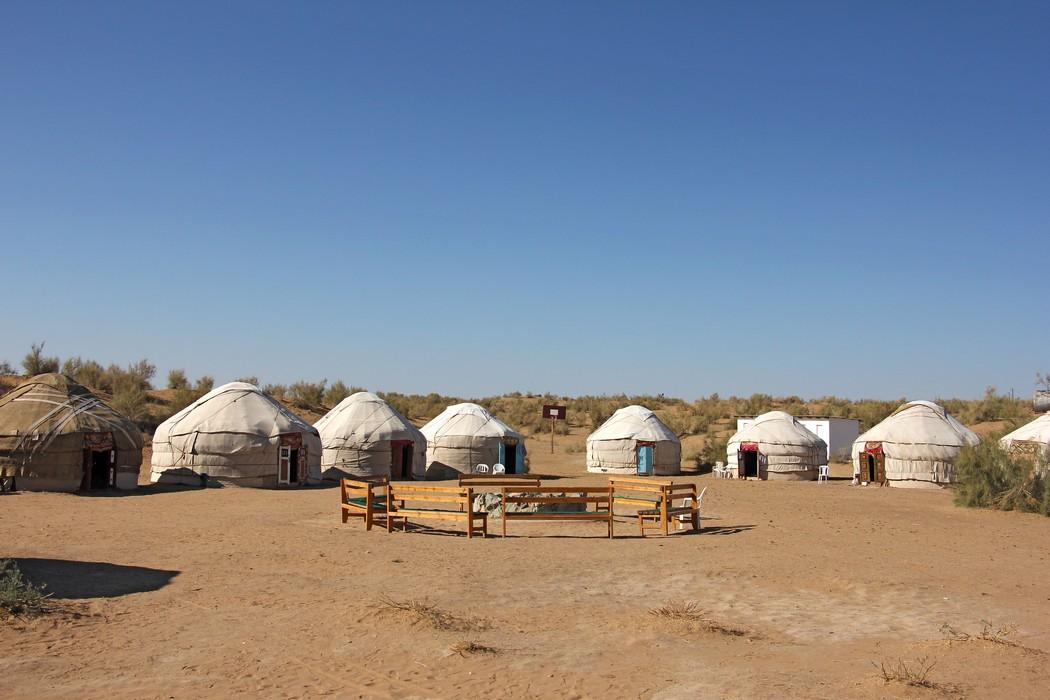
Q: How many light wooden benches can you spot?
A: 7